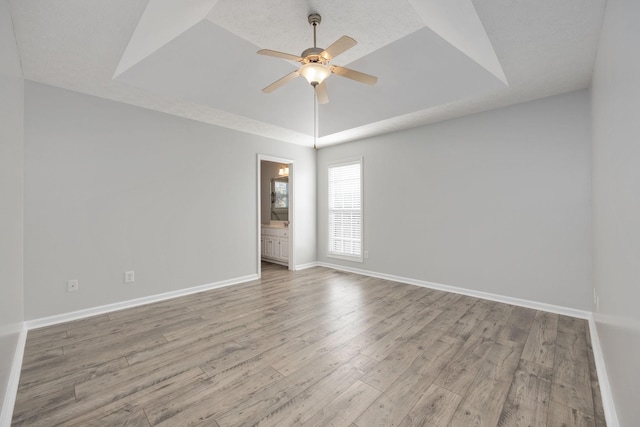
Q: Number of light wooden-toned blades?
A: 5